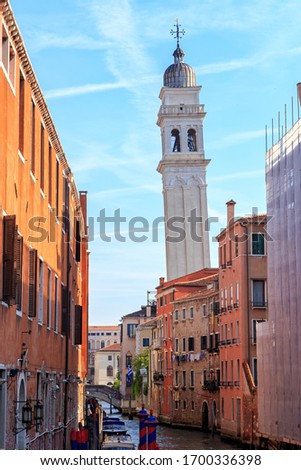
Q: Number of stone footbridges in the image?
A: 1